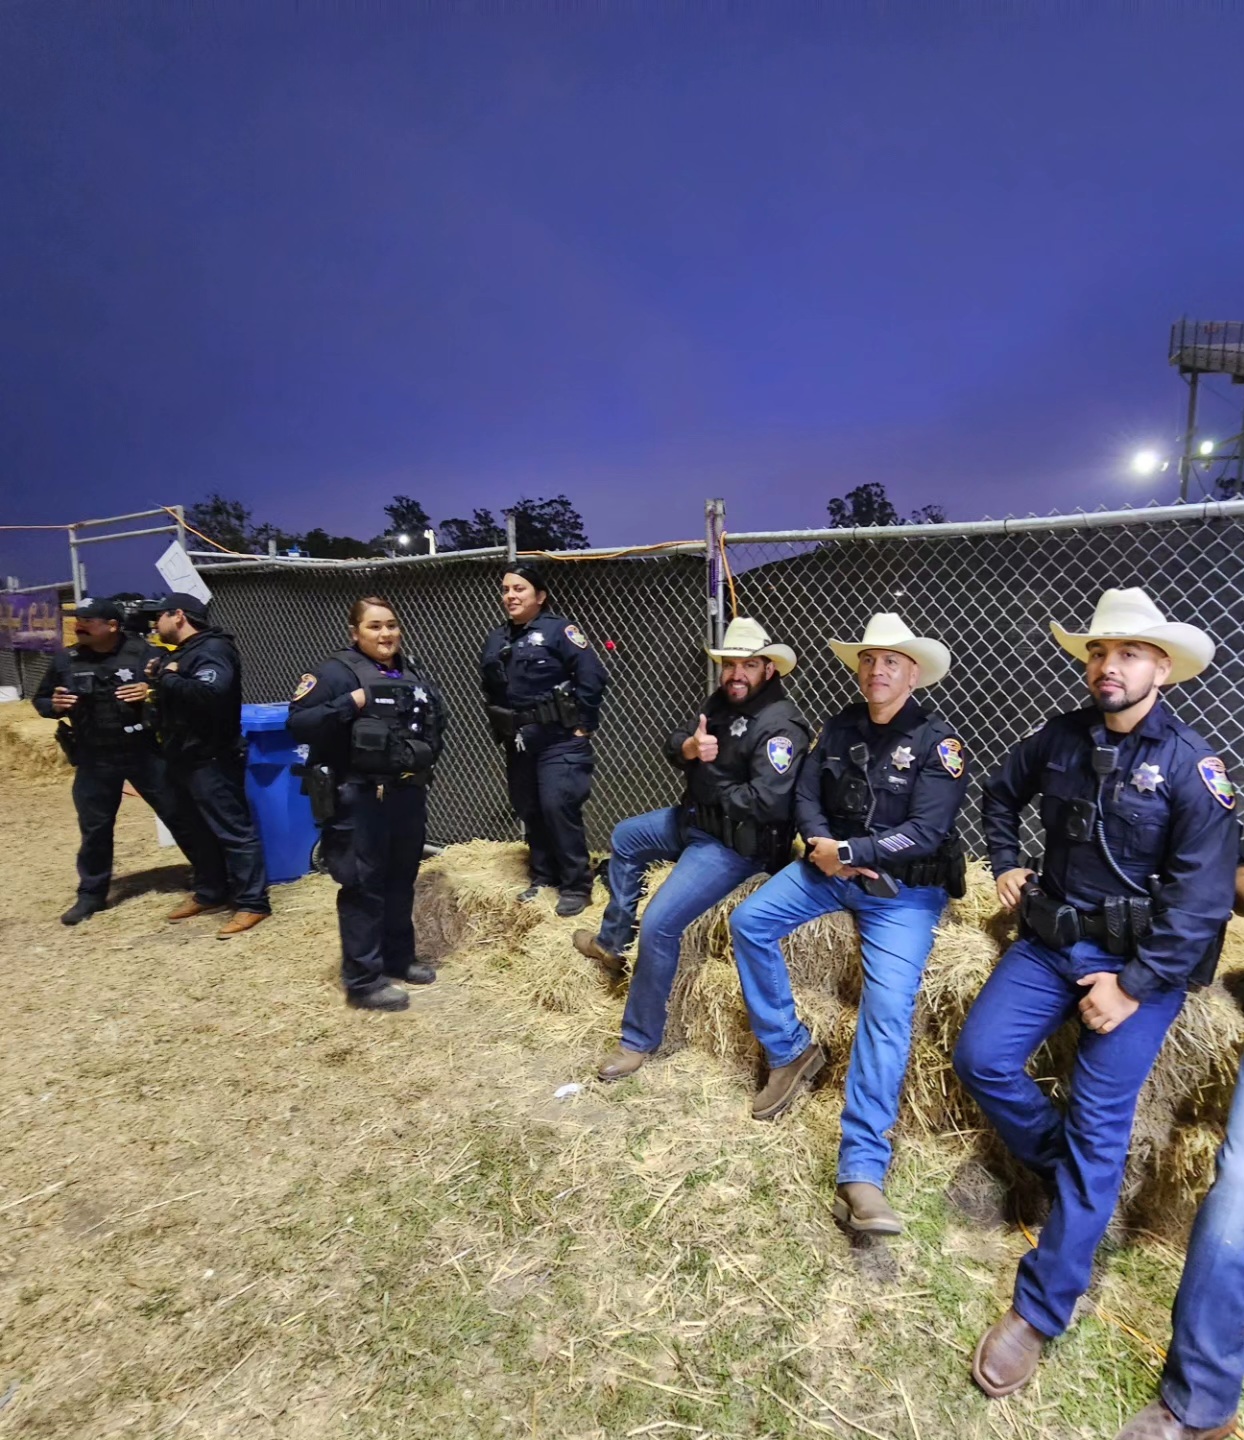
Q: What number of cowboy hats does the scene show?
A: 3